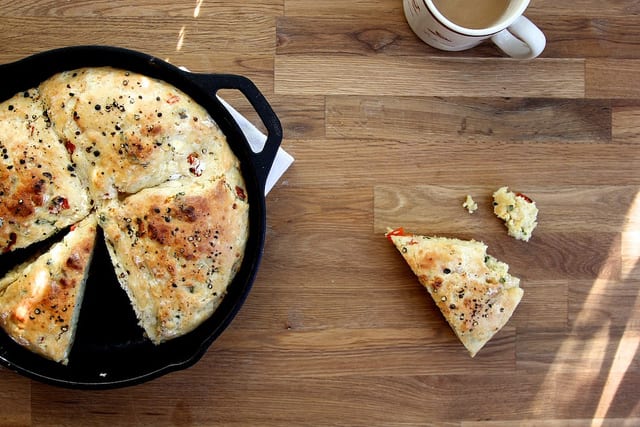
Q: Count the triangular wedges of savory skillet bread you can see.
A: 5